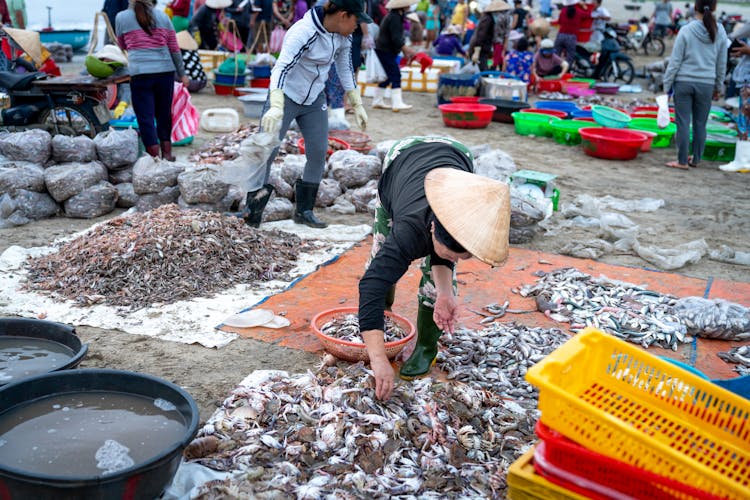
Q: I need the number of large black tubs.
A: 2